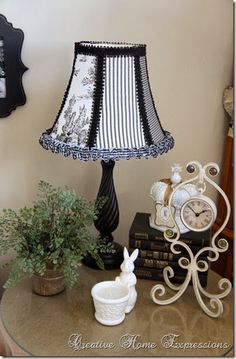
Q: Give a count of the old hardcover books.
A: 5